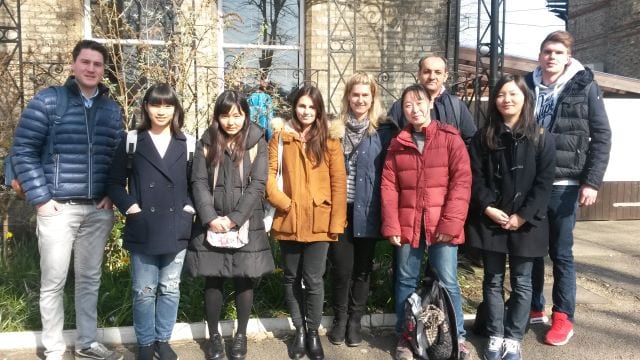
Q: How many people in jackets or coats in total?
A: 9